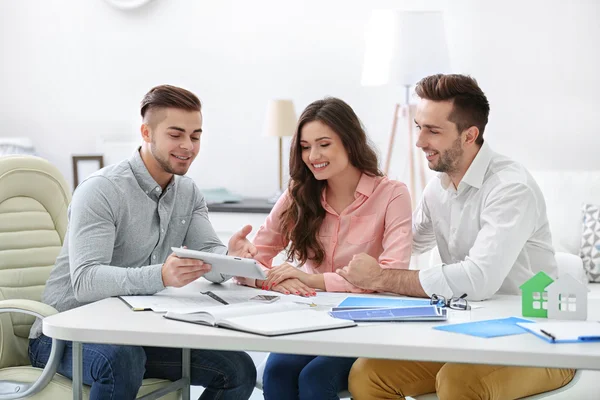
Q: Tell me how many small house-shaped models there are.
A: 2